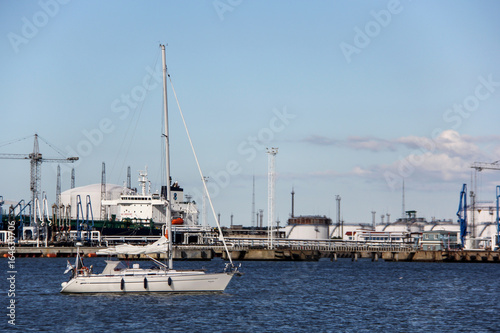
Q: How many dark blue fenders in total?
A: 3